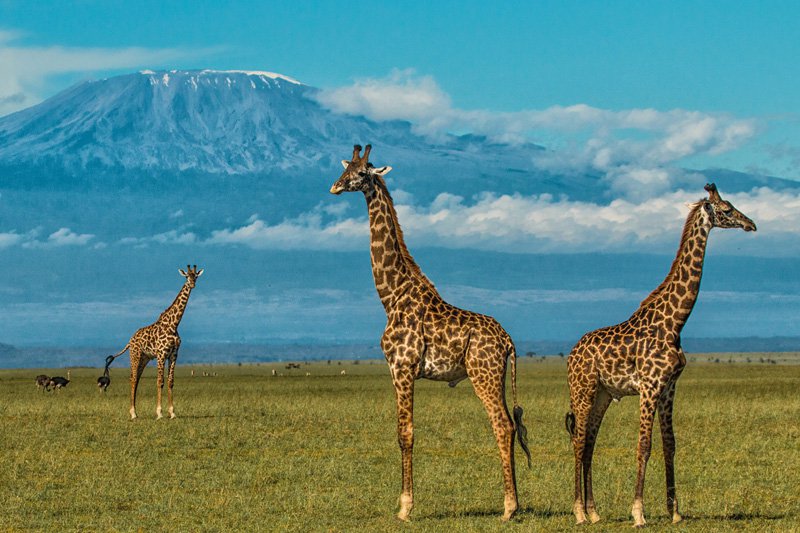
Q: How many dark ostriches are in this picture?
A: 3